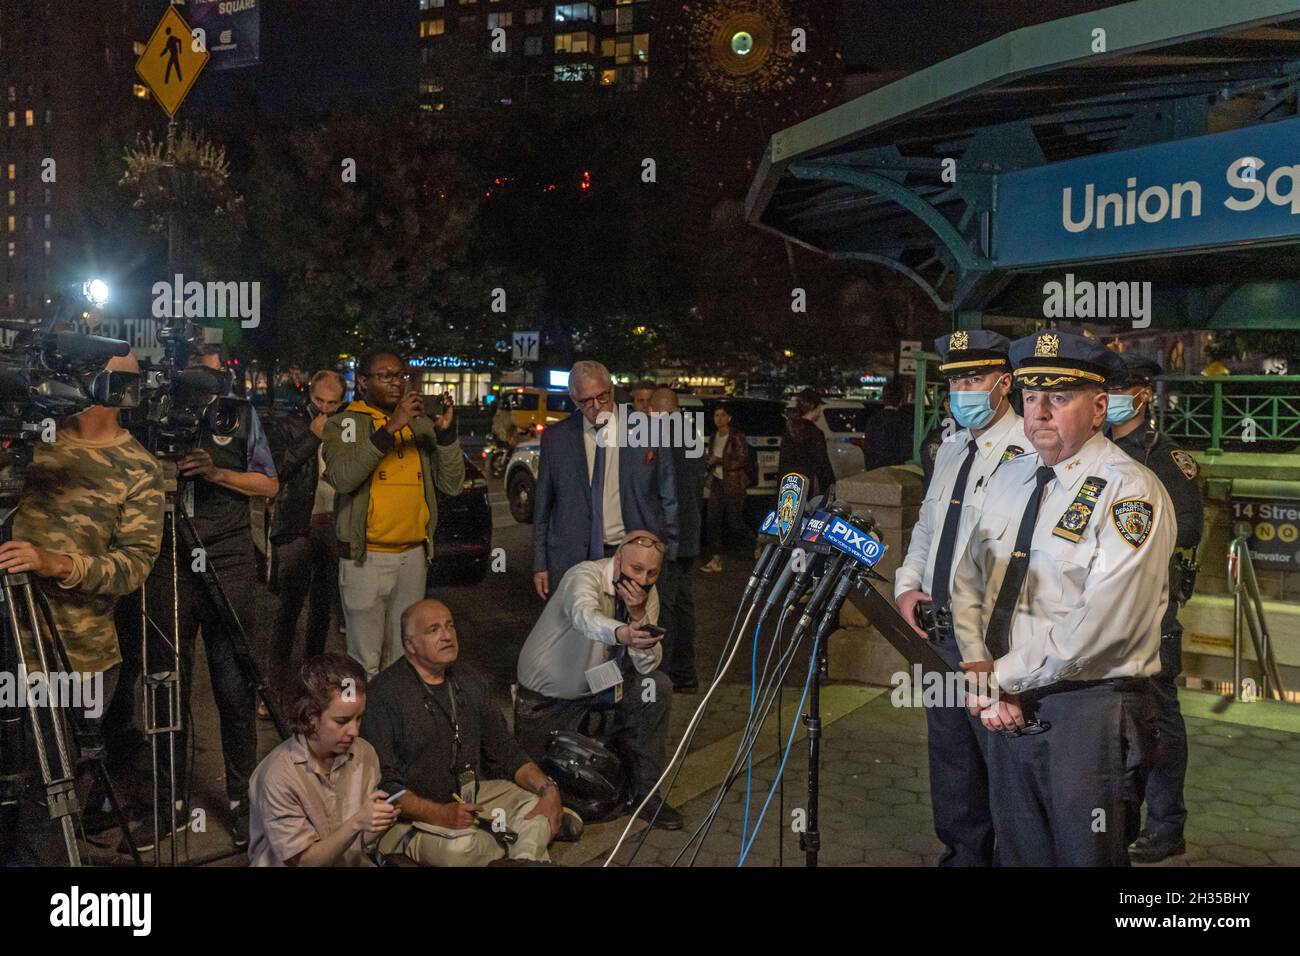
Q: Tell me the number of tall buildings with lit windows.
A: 2